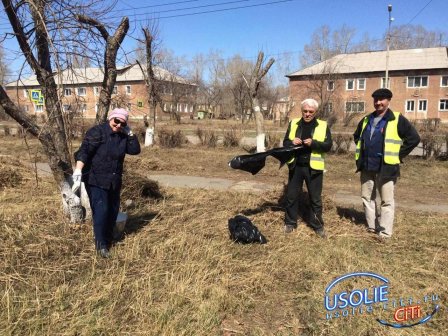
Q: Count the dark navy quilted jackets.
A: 1